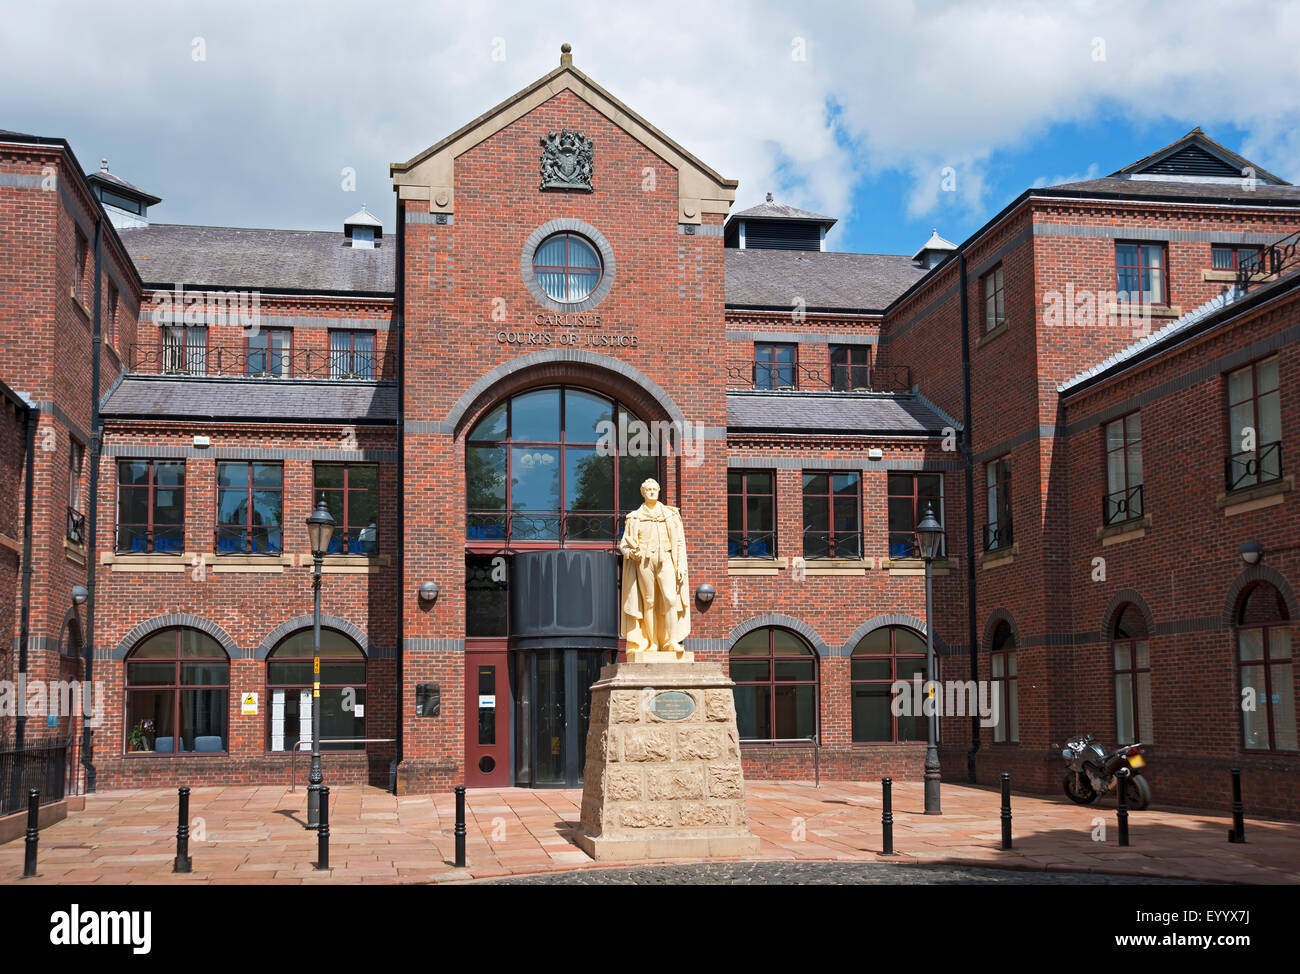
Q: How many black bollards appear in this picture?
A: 8